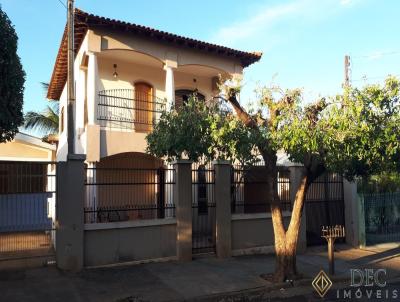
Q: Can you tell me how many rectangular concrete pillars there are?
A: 5